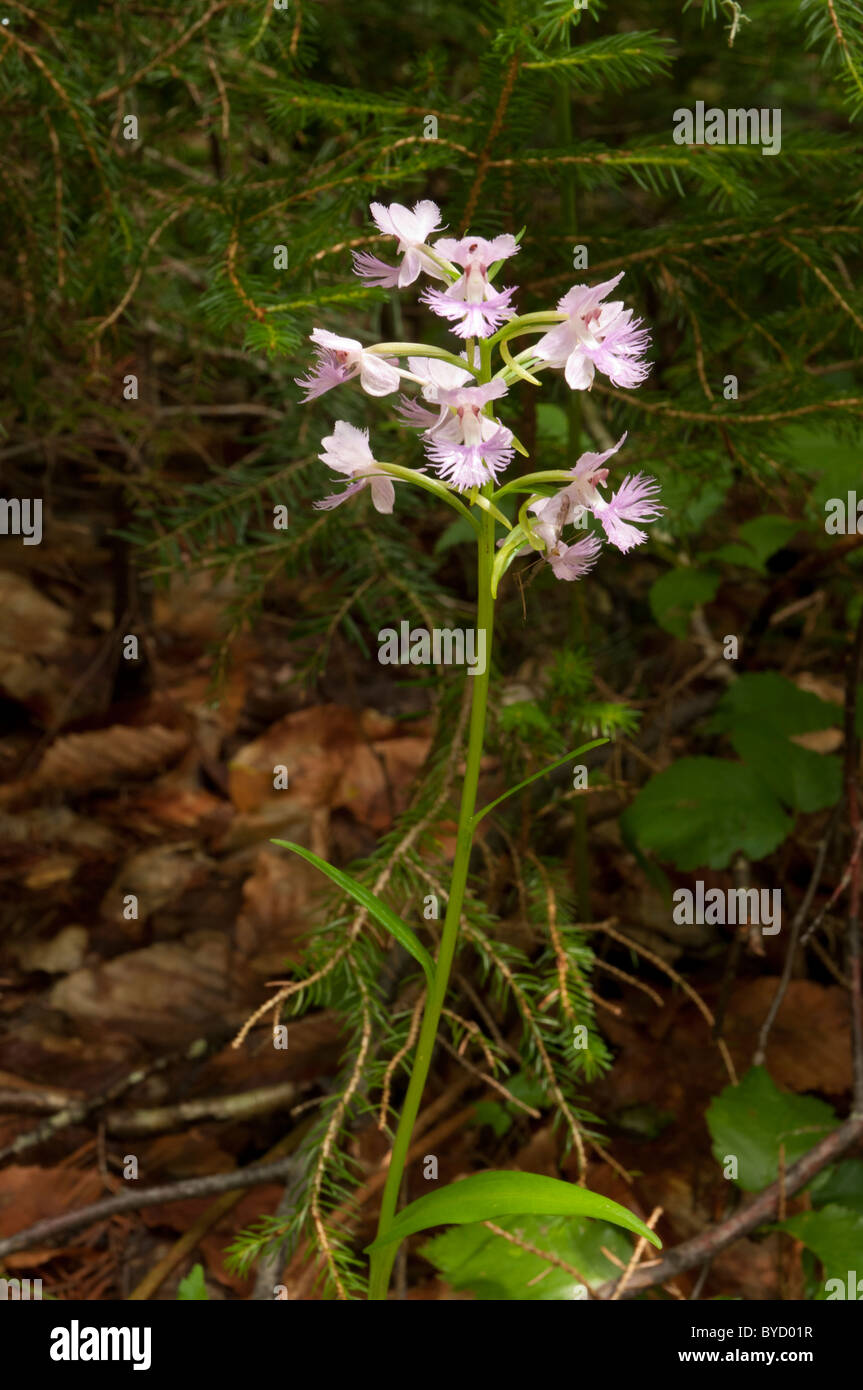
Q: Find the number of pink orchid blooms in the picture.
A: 9